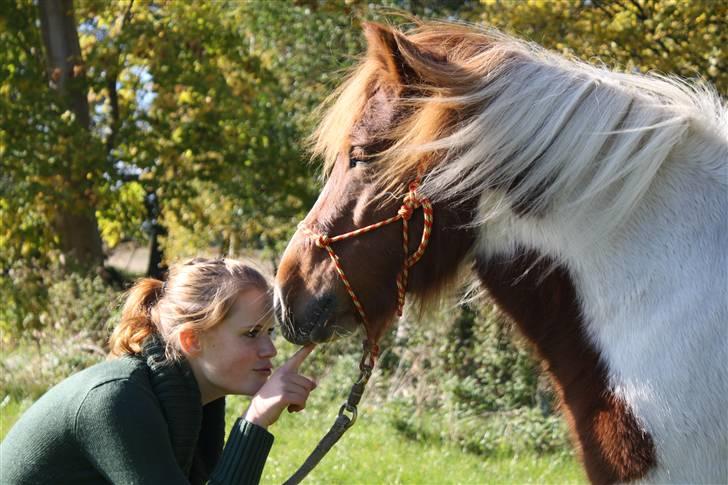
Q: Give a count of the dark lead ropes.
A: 1